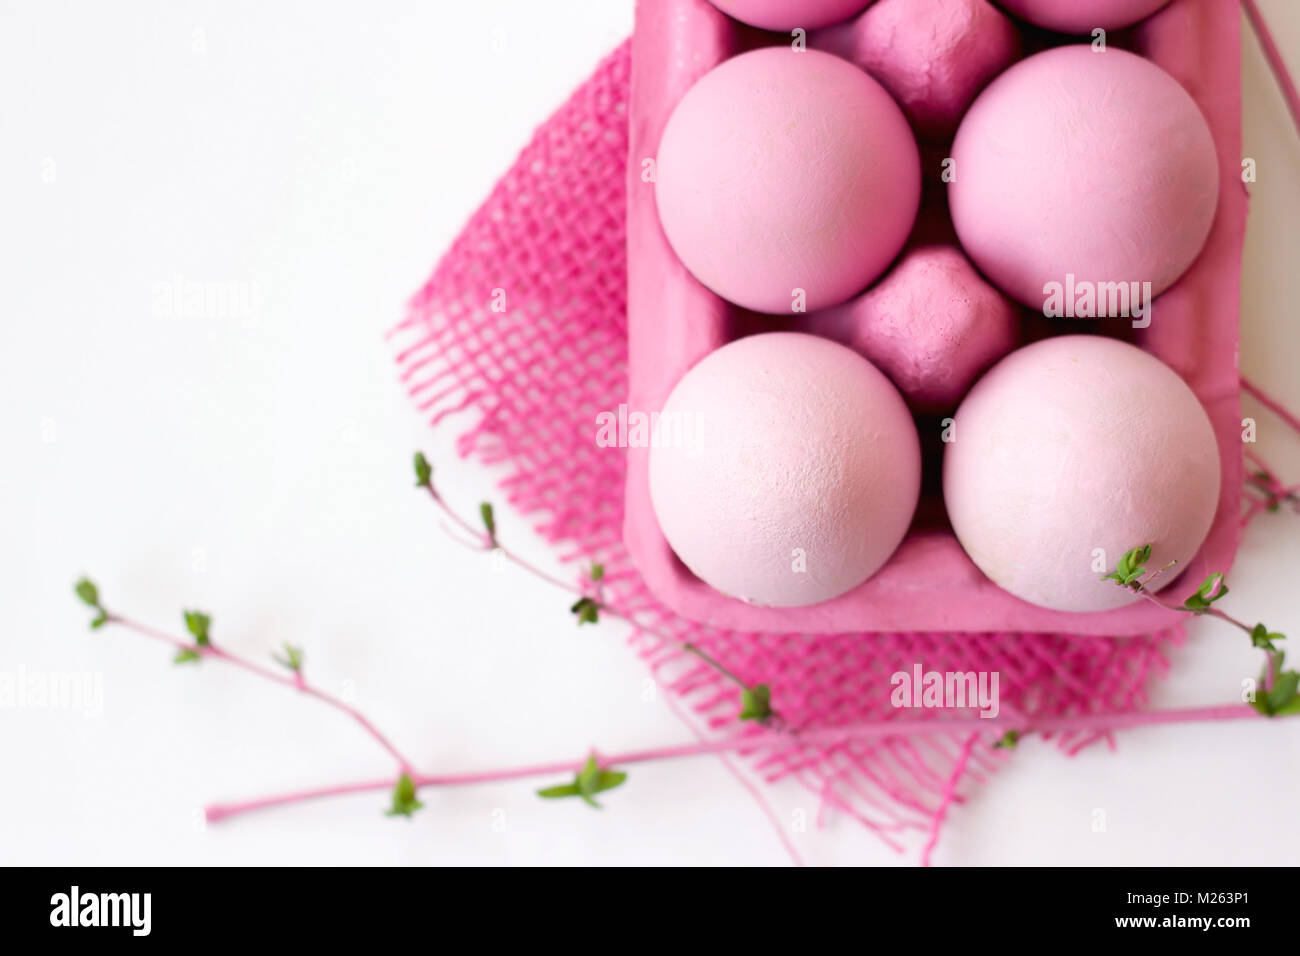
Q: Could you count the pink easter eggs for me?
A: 6